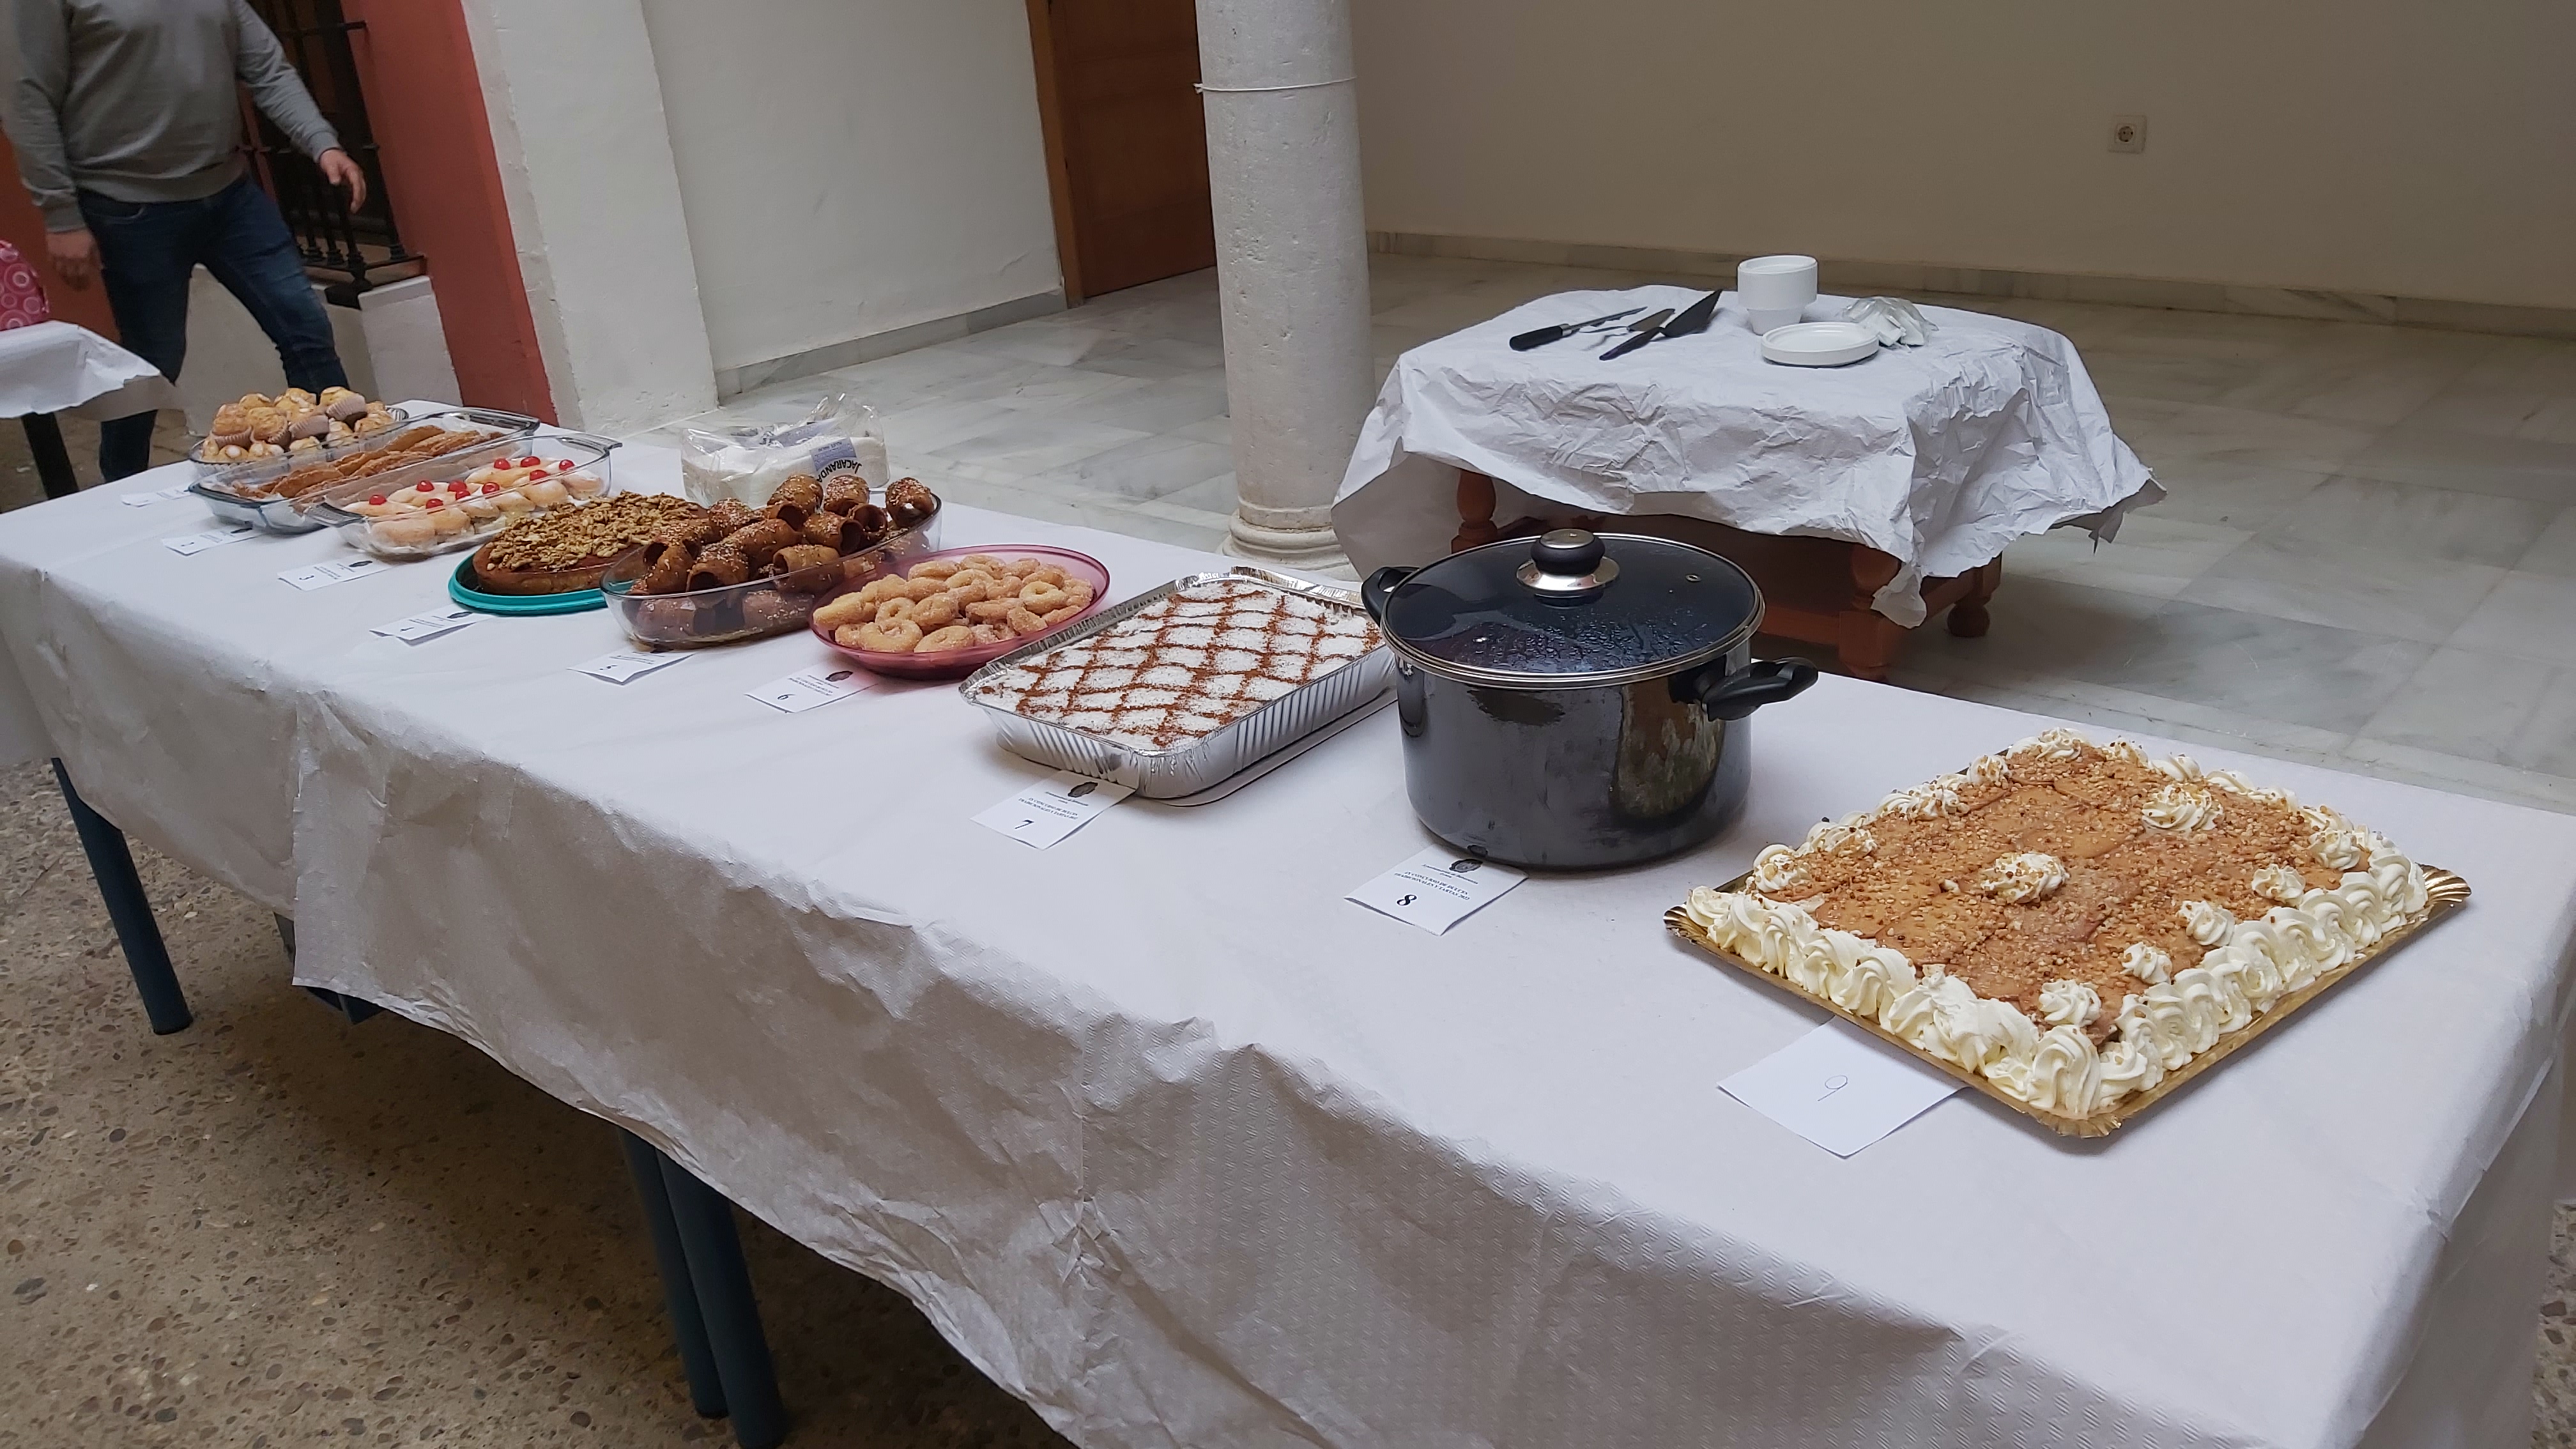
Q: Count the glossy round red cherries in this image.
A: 10